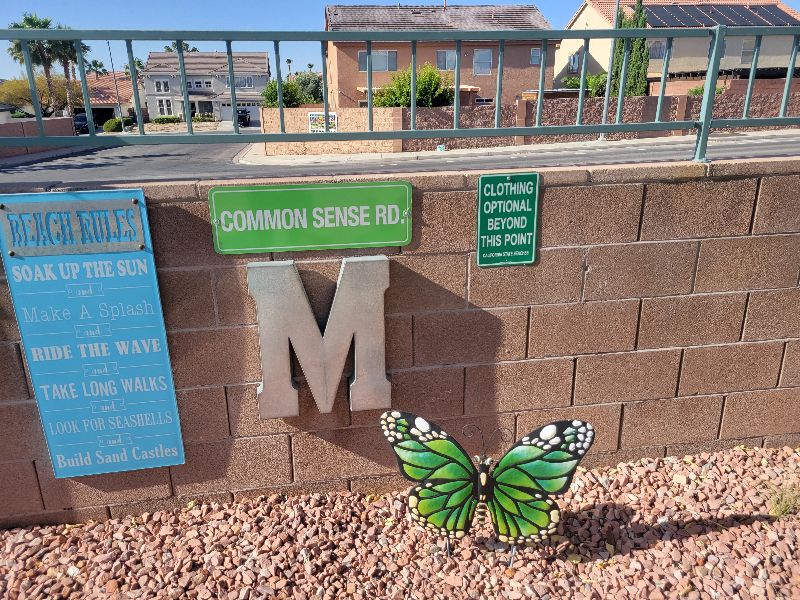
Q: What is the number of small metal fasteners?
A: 7